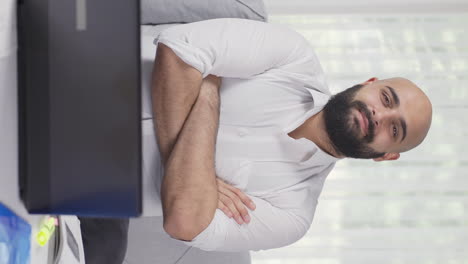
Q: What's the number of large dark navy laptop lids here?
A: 1